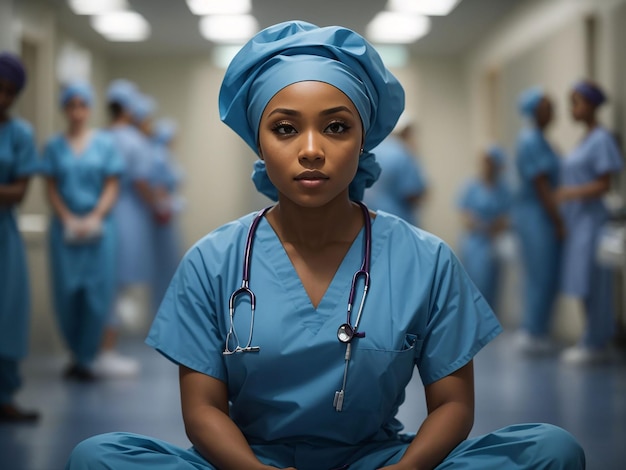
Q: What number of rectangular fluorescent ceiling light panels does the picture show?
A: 6